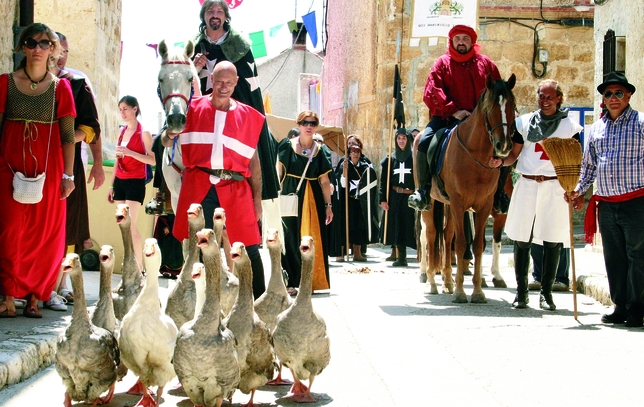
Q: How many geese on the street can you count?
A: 11